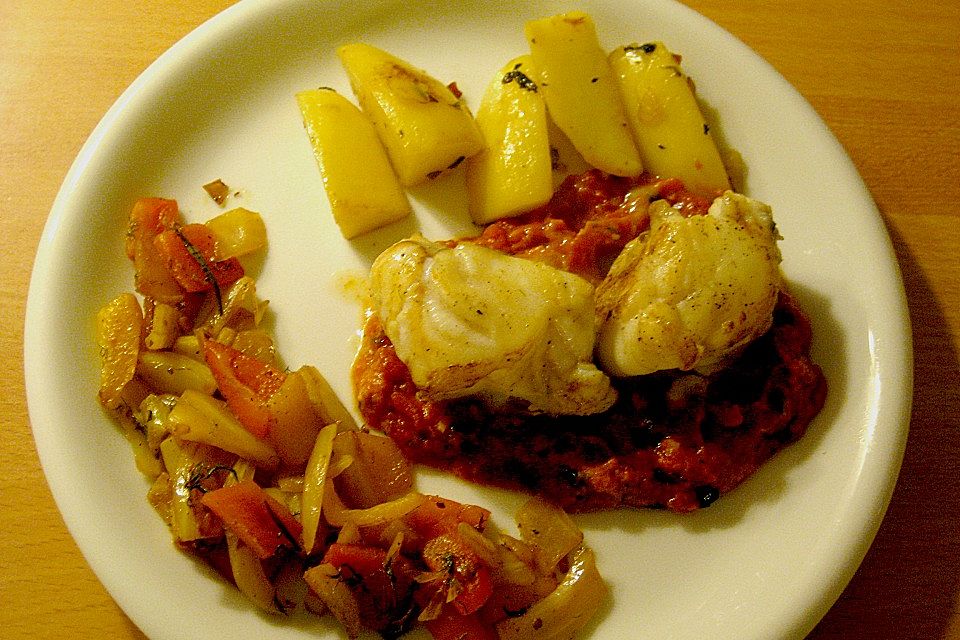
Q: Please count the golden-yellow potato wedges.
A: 5